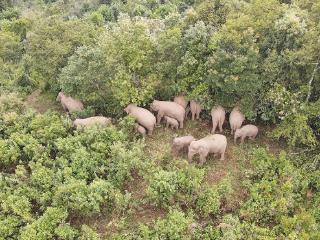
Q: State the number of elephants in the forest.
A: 13